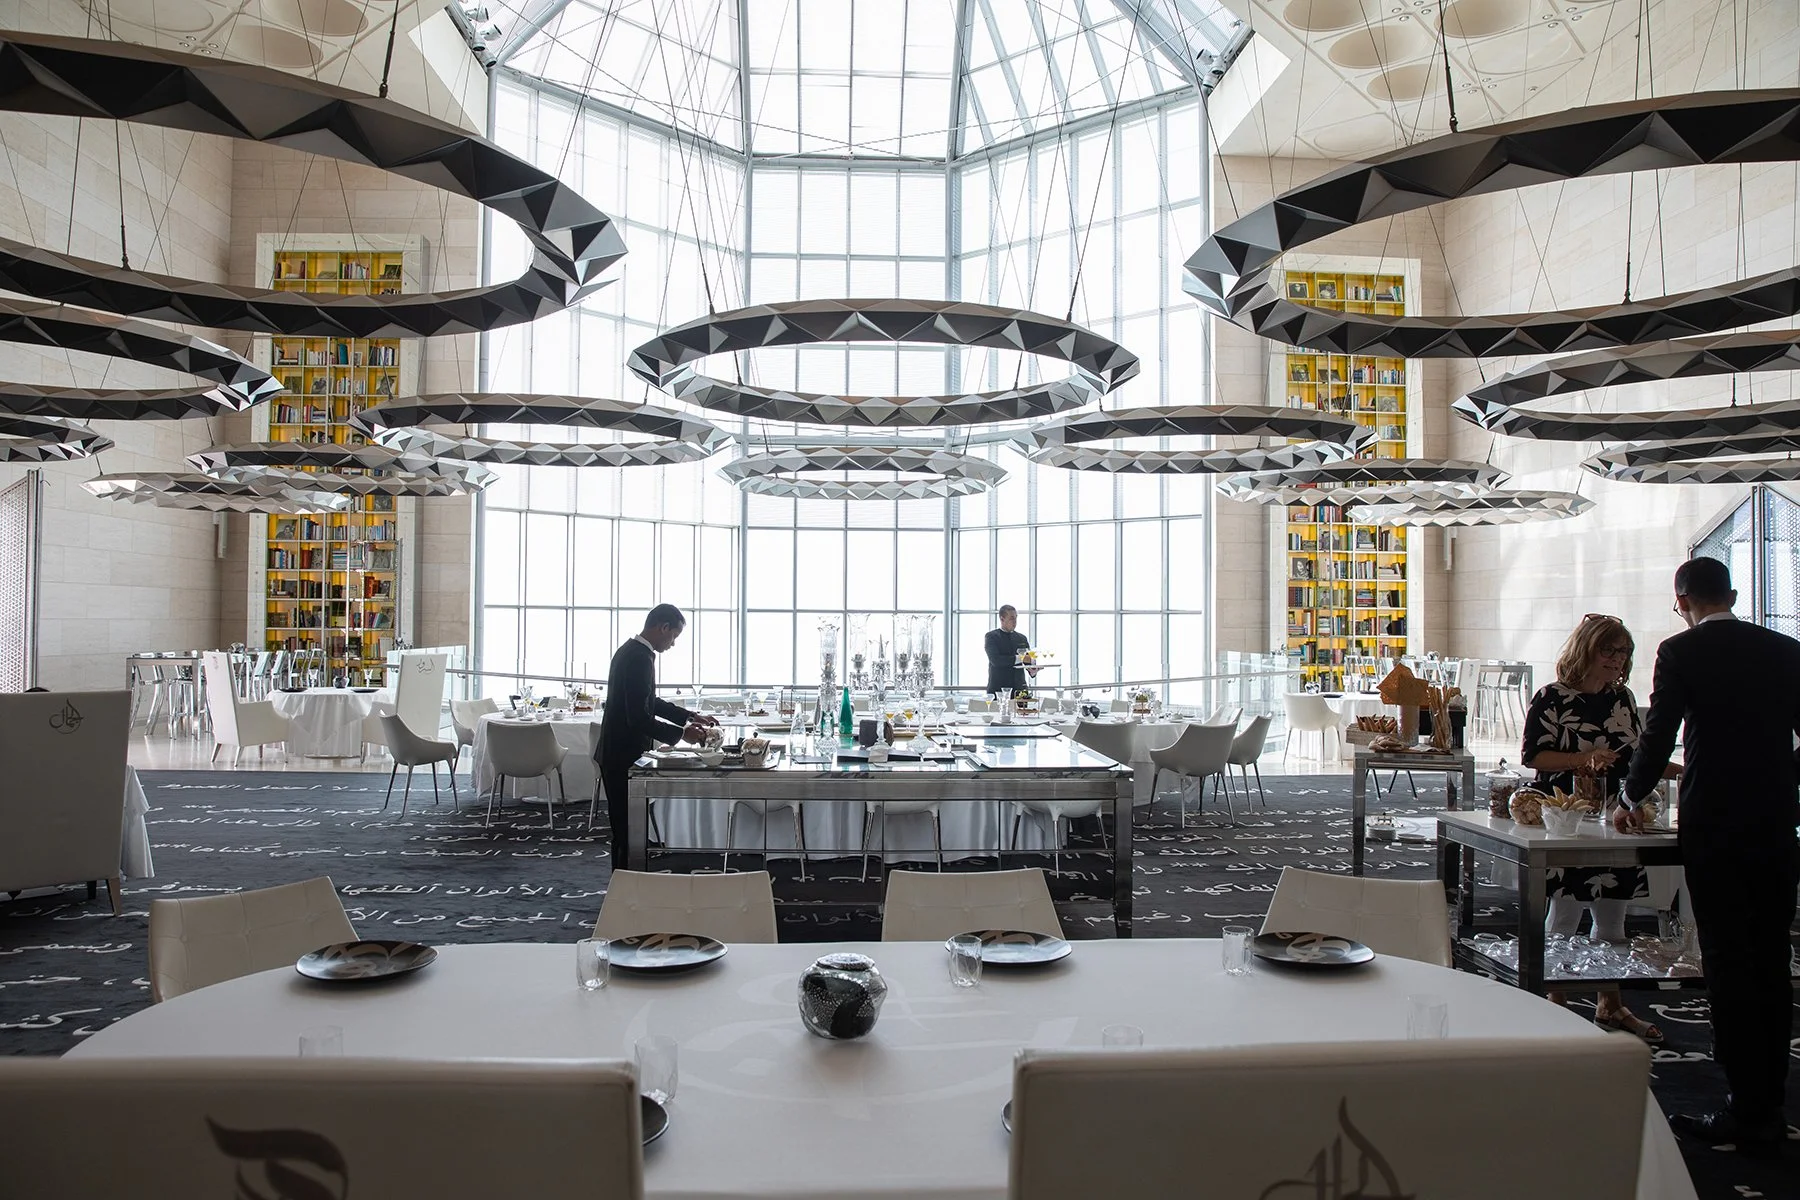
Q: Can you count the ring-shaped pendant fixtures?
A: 14